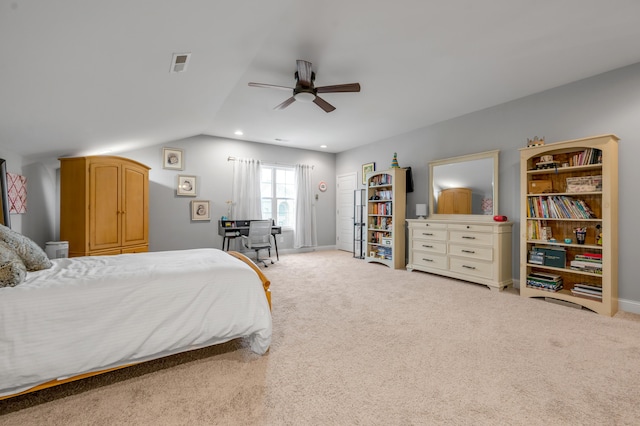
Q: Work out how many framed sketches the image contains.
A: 3